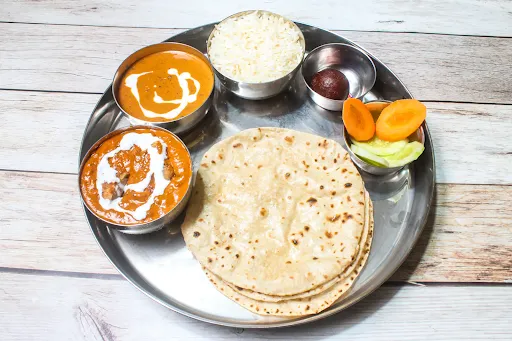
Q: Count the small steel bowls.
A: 5